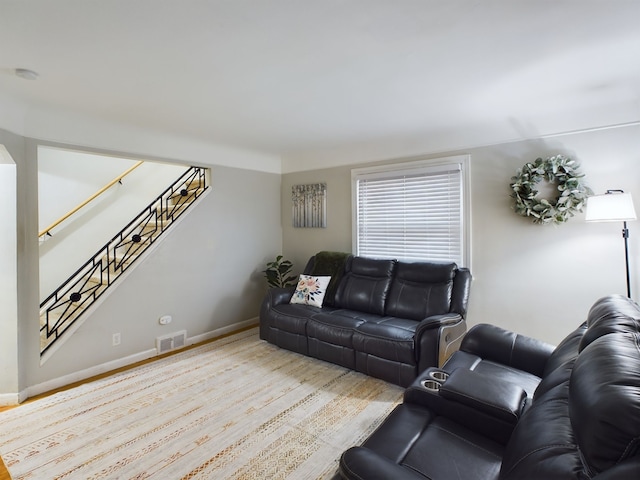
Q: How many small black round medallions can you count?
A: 3